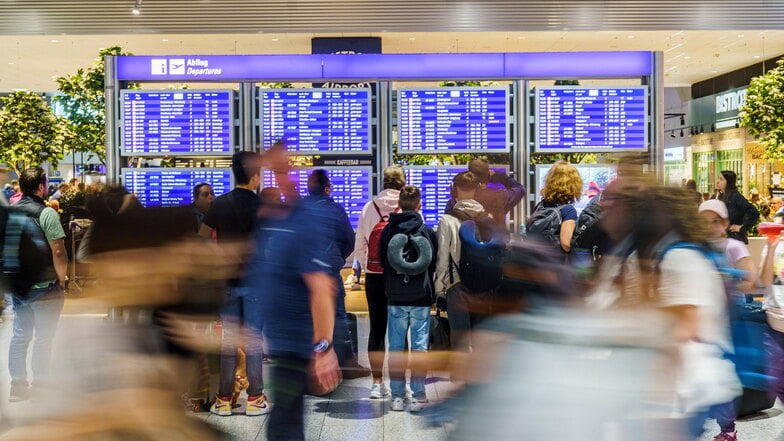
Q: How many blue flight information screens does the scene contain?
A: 7